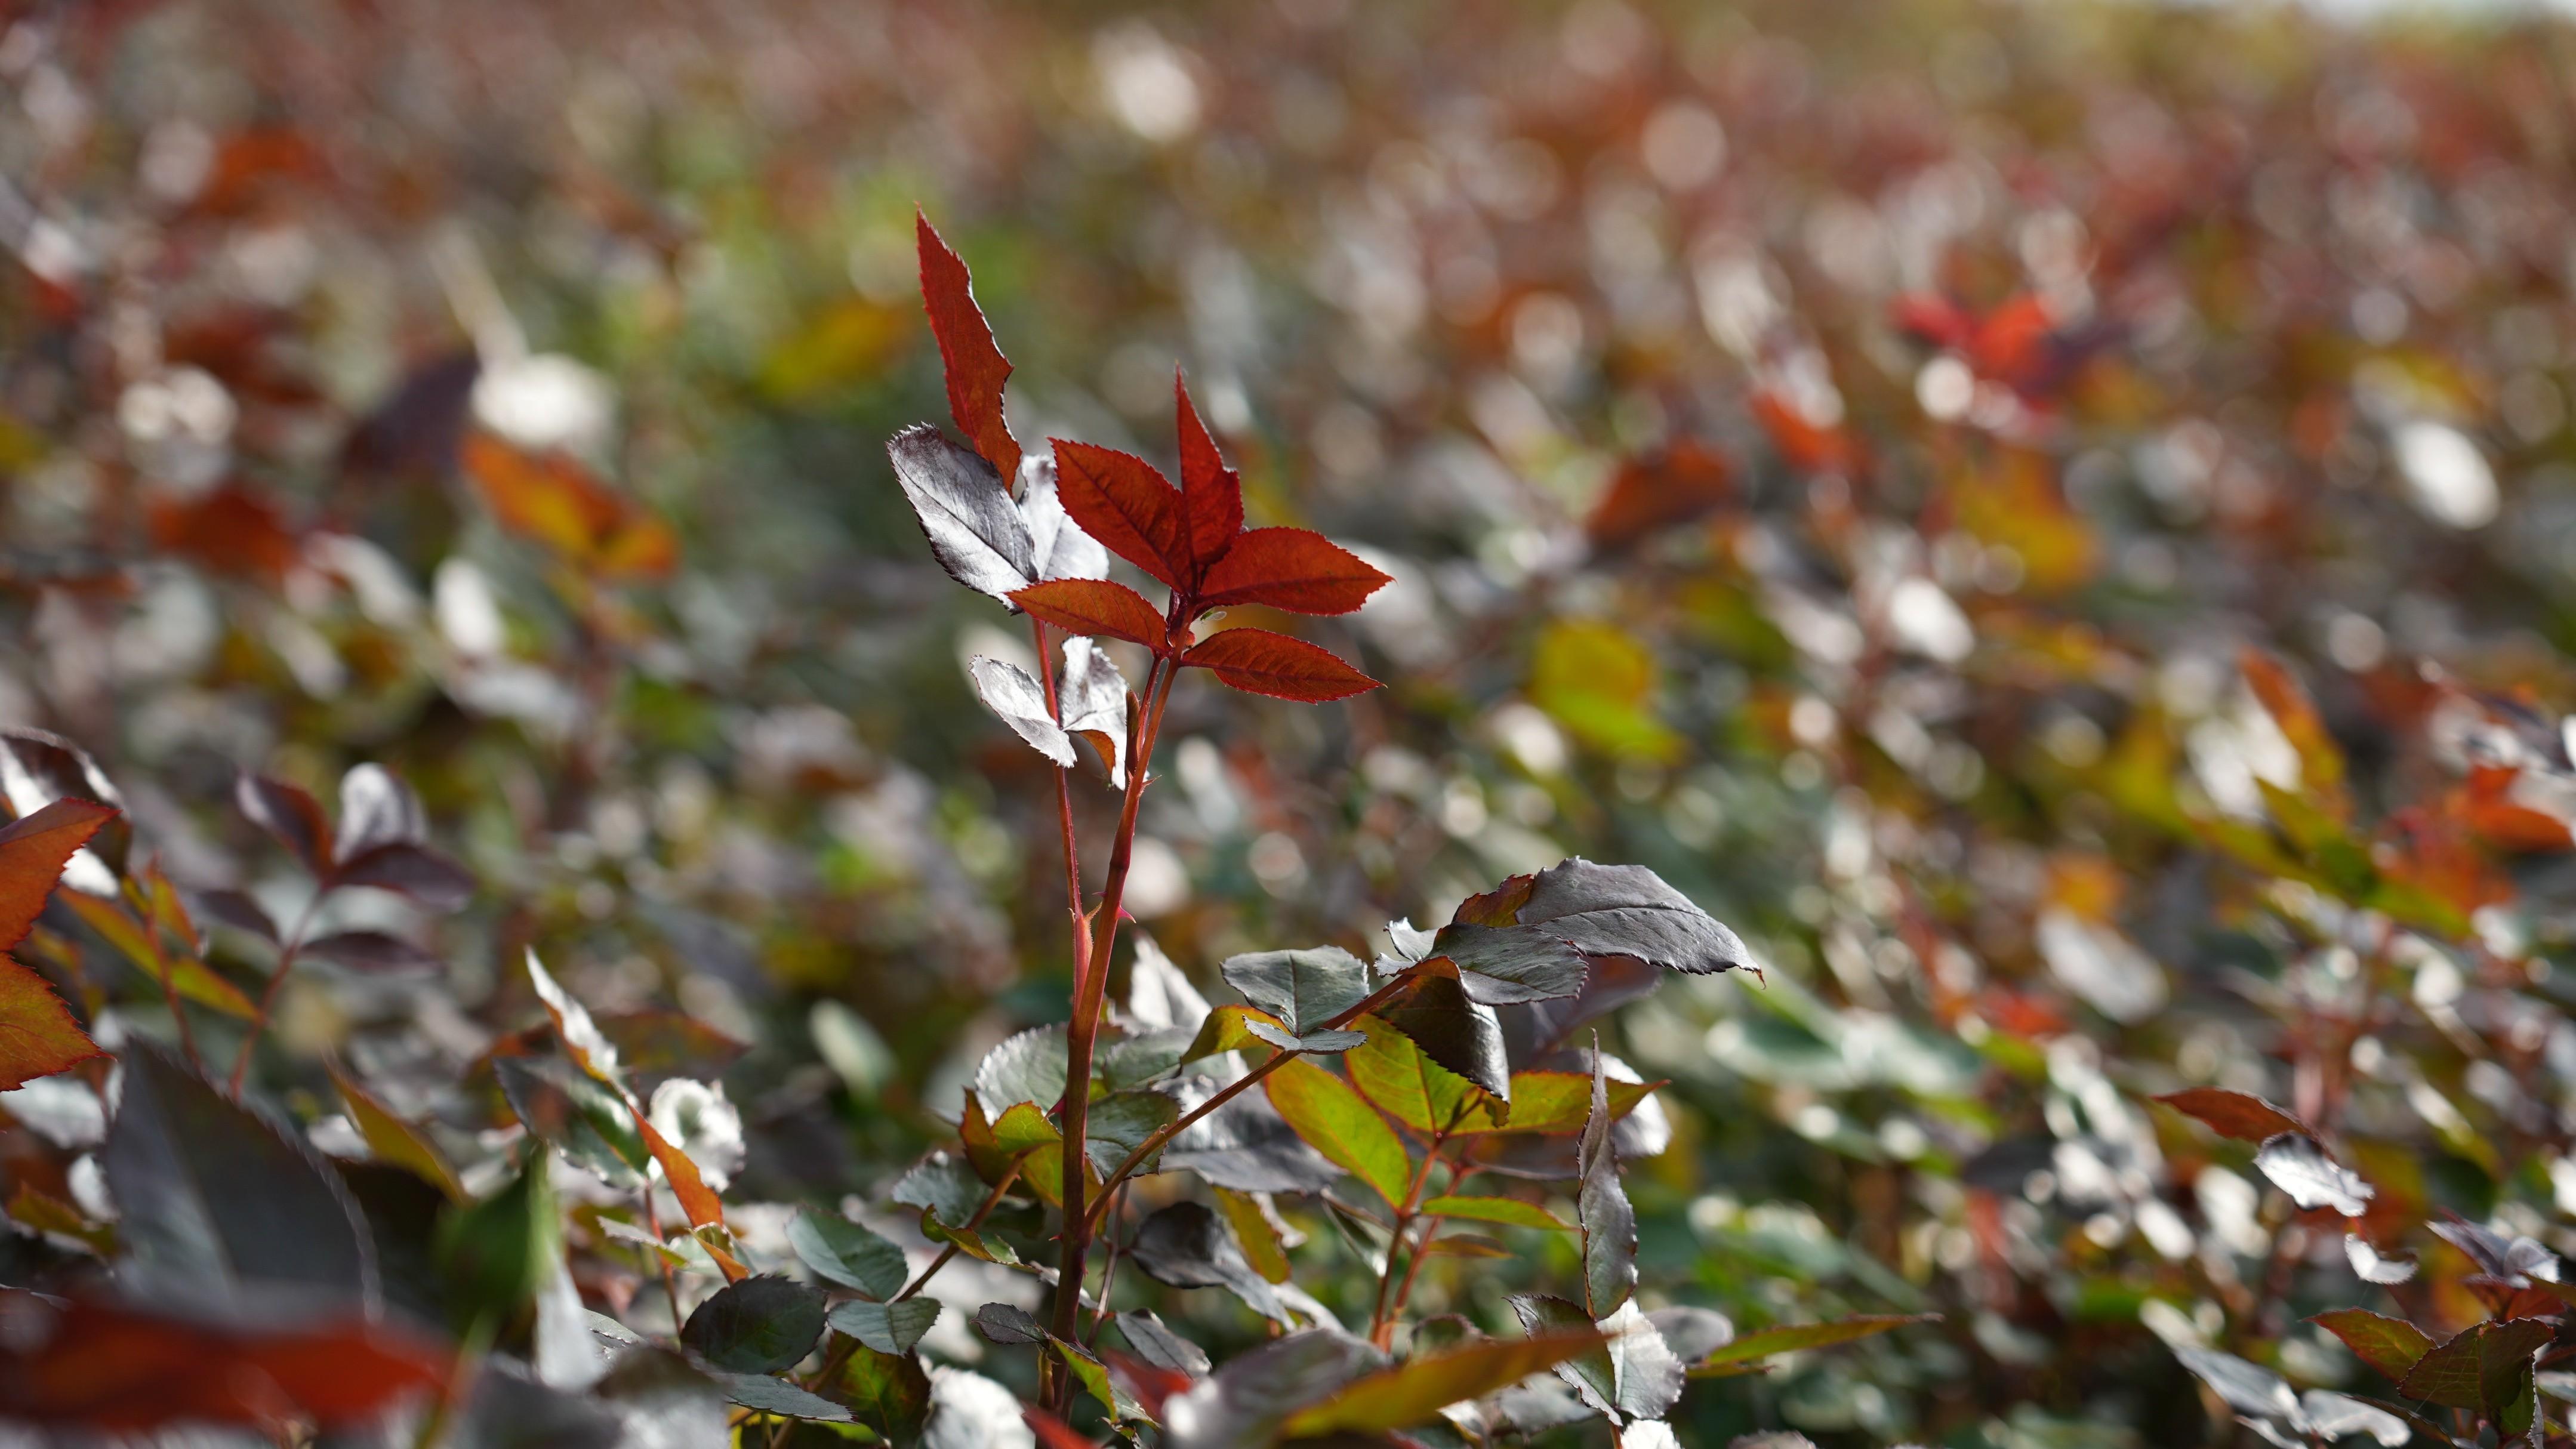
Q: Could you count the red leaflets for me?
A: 6